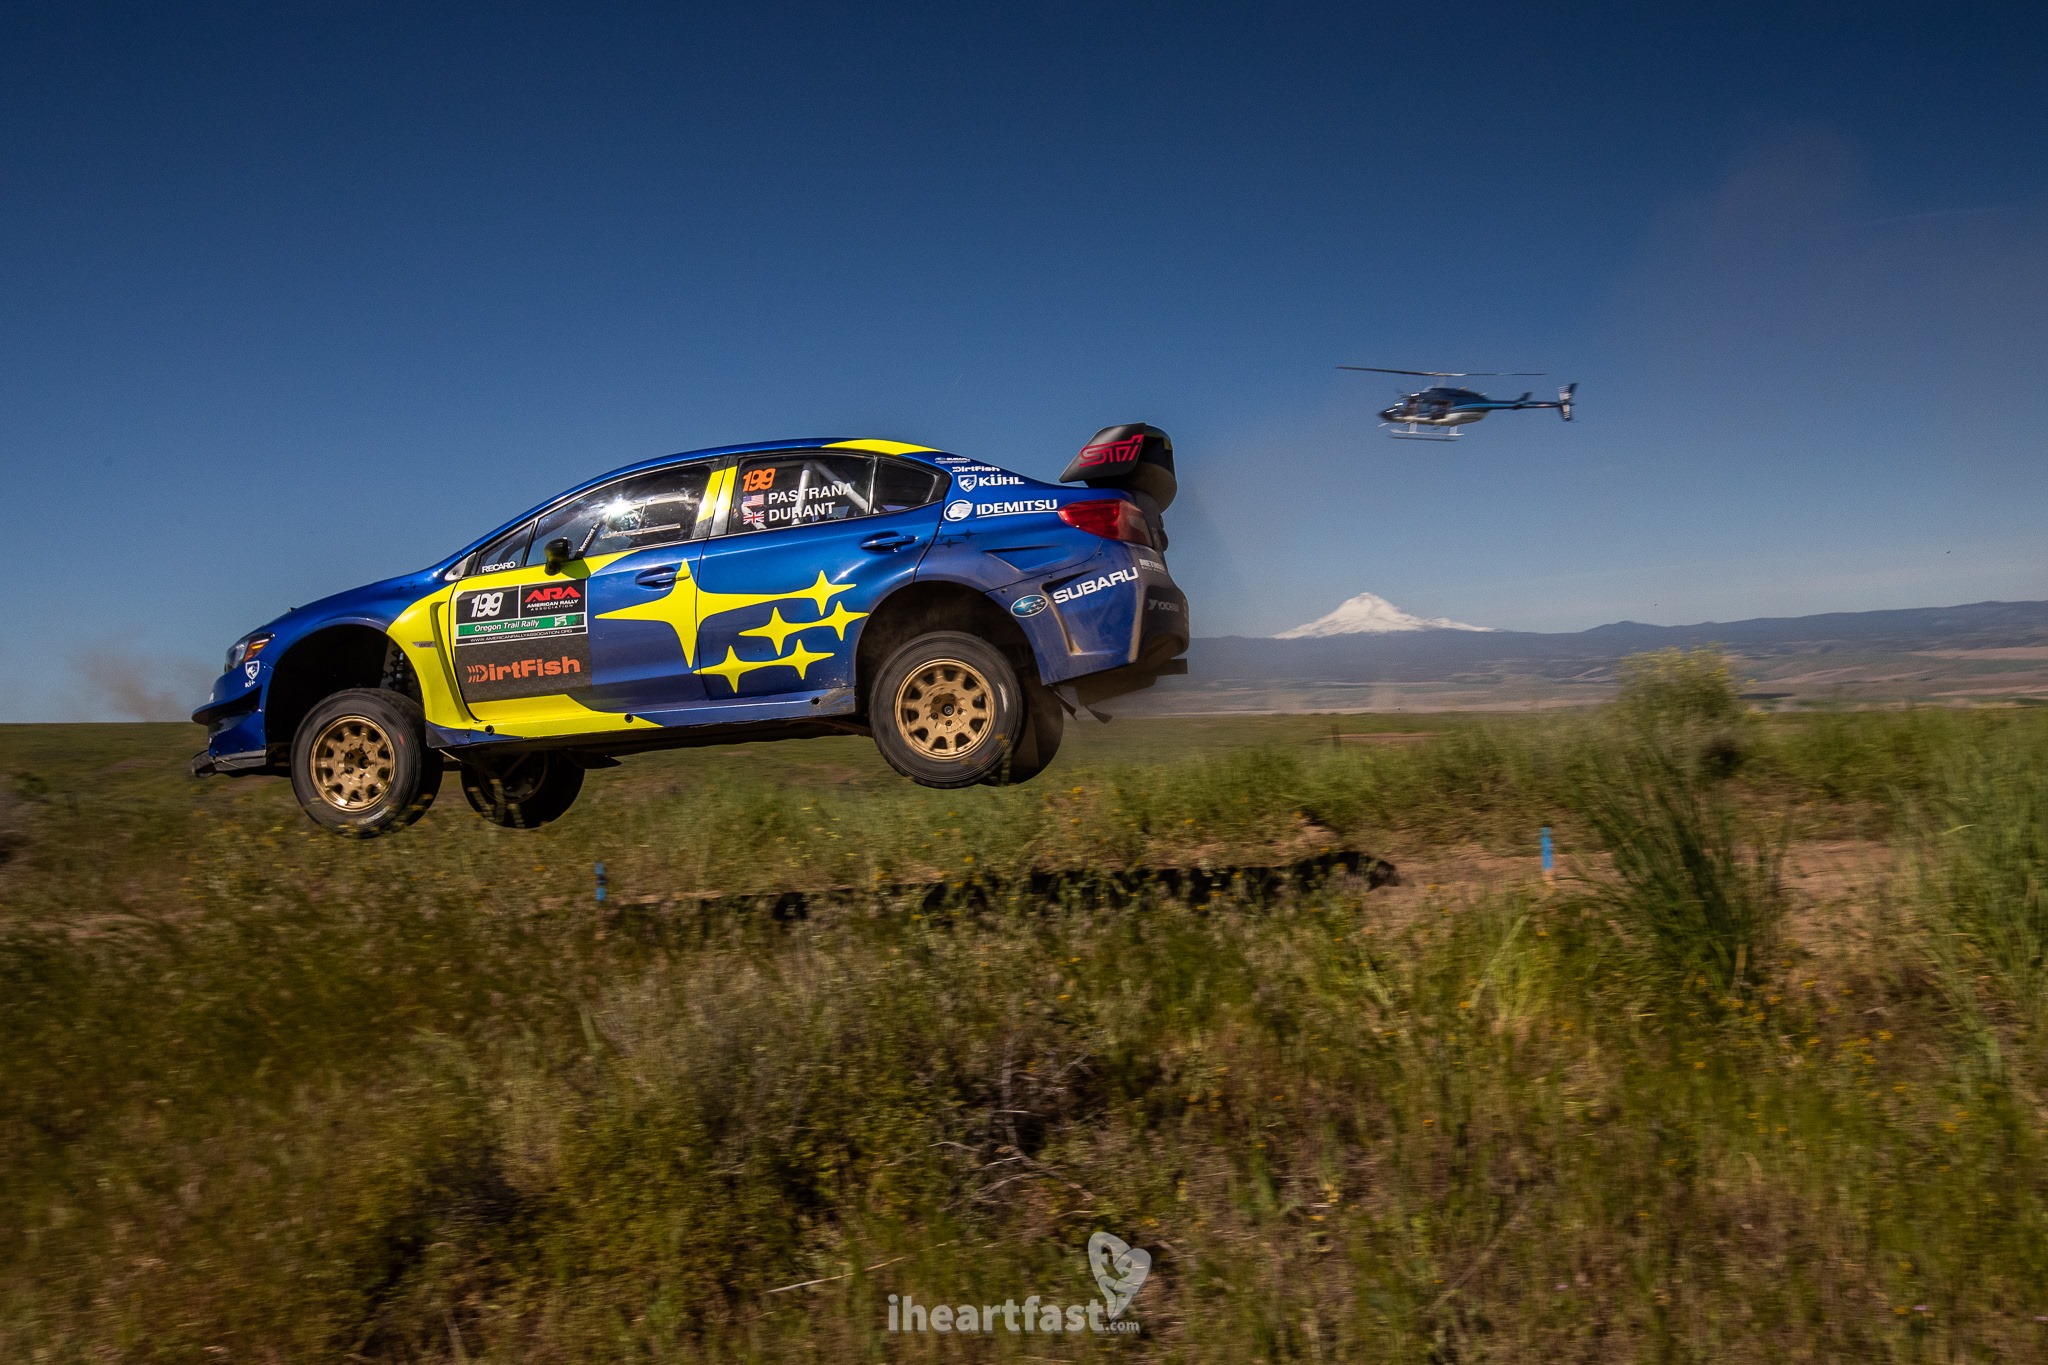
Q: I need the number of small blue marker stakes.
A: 2